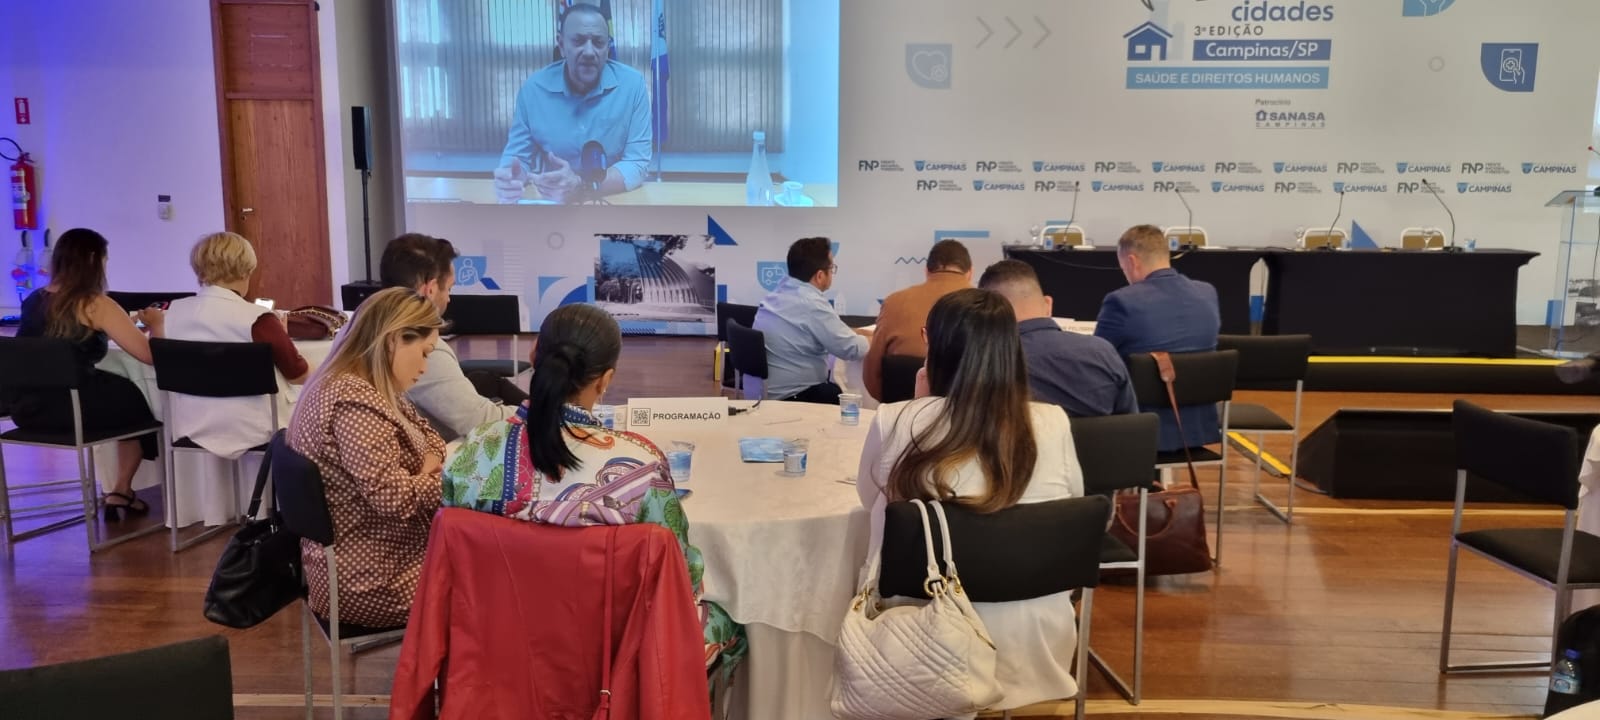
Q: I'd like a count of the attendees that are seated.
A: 10